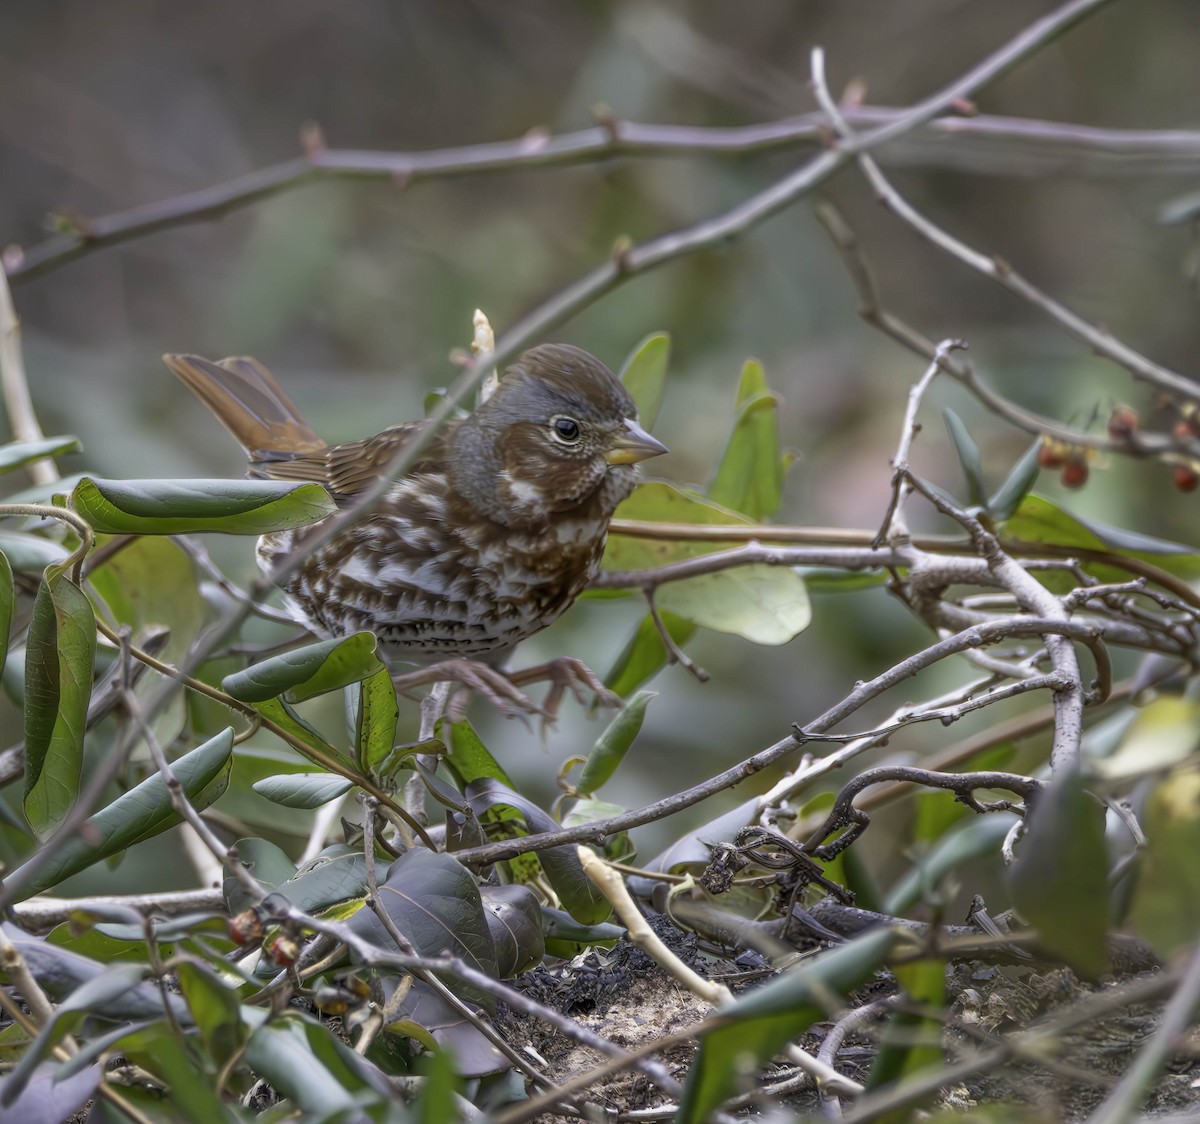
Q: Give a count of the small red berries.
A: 7